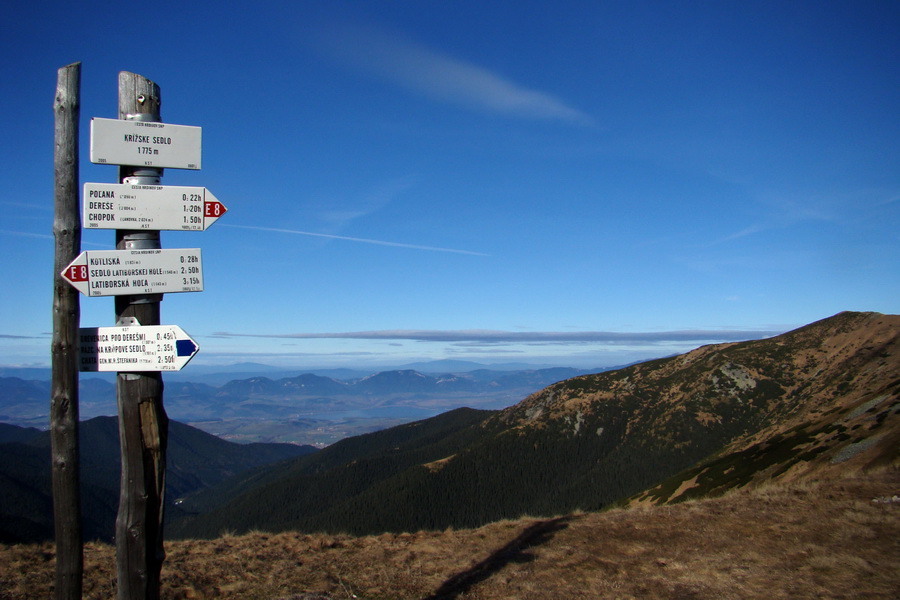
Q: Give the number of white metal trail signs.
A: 4